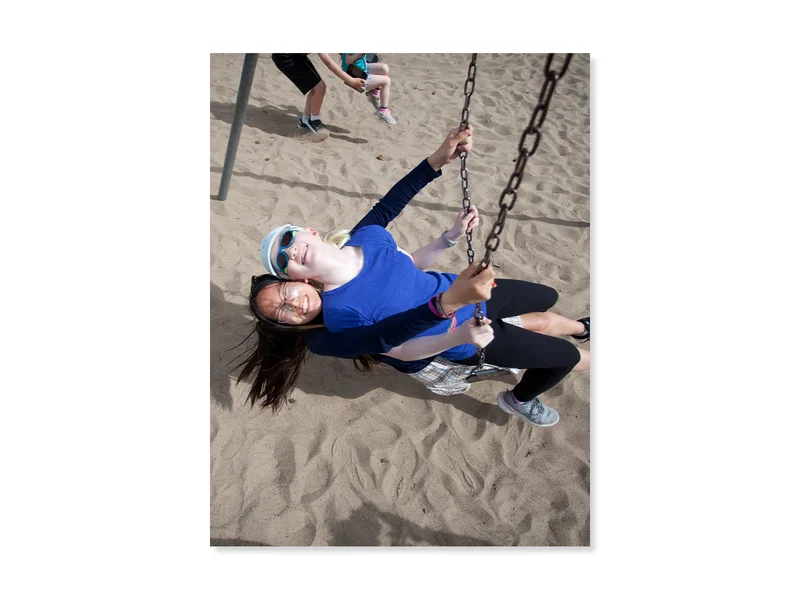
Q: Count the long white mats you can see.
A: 0